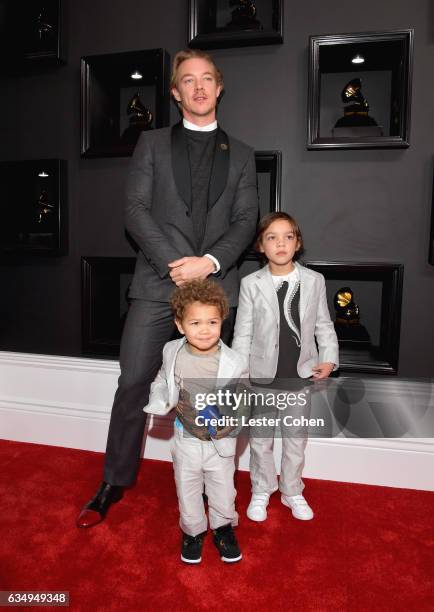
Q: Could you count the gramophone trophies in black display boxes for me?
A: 6